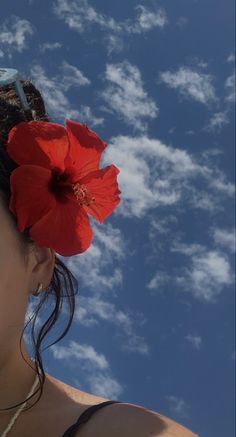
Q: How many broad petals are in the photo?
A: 5